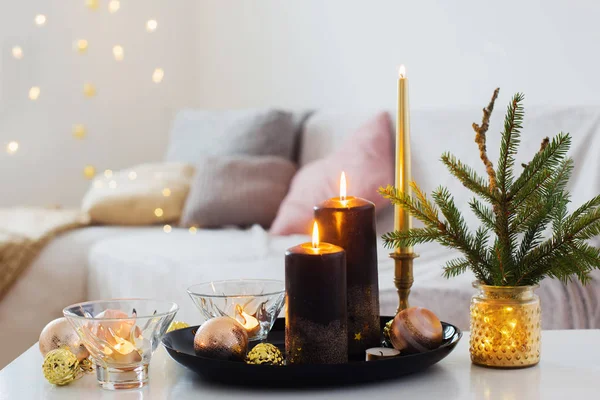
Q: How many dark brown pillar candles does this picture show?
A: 2